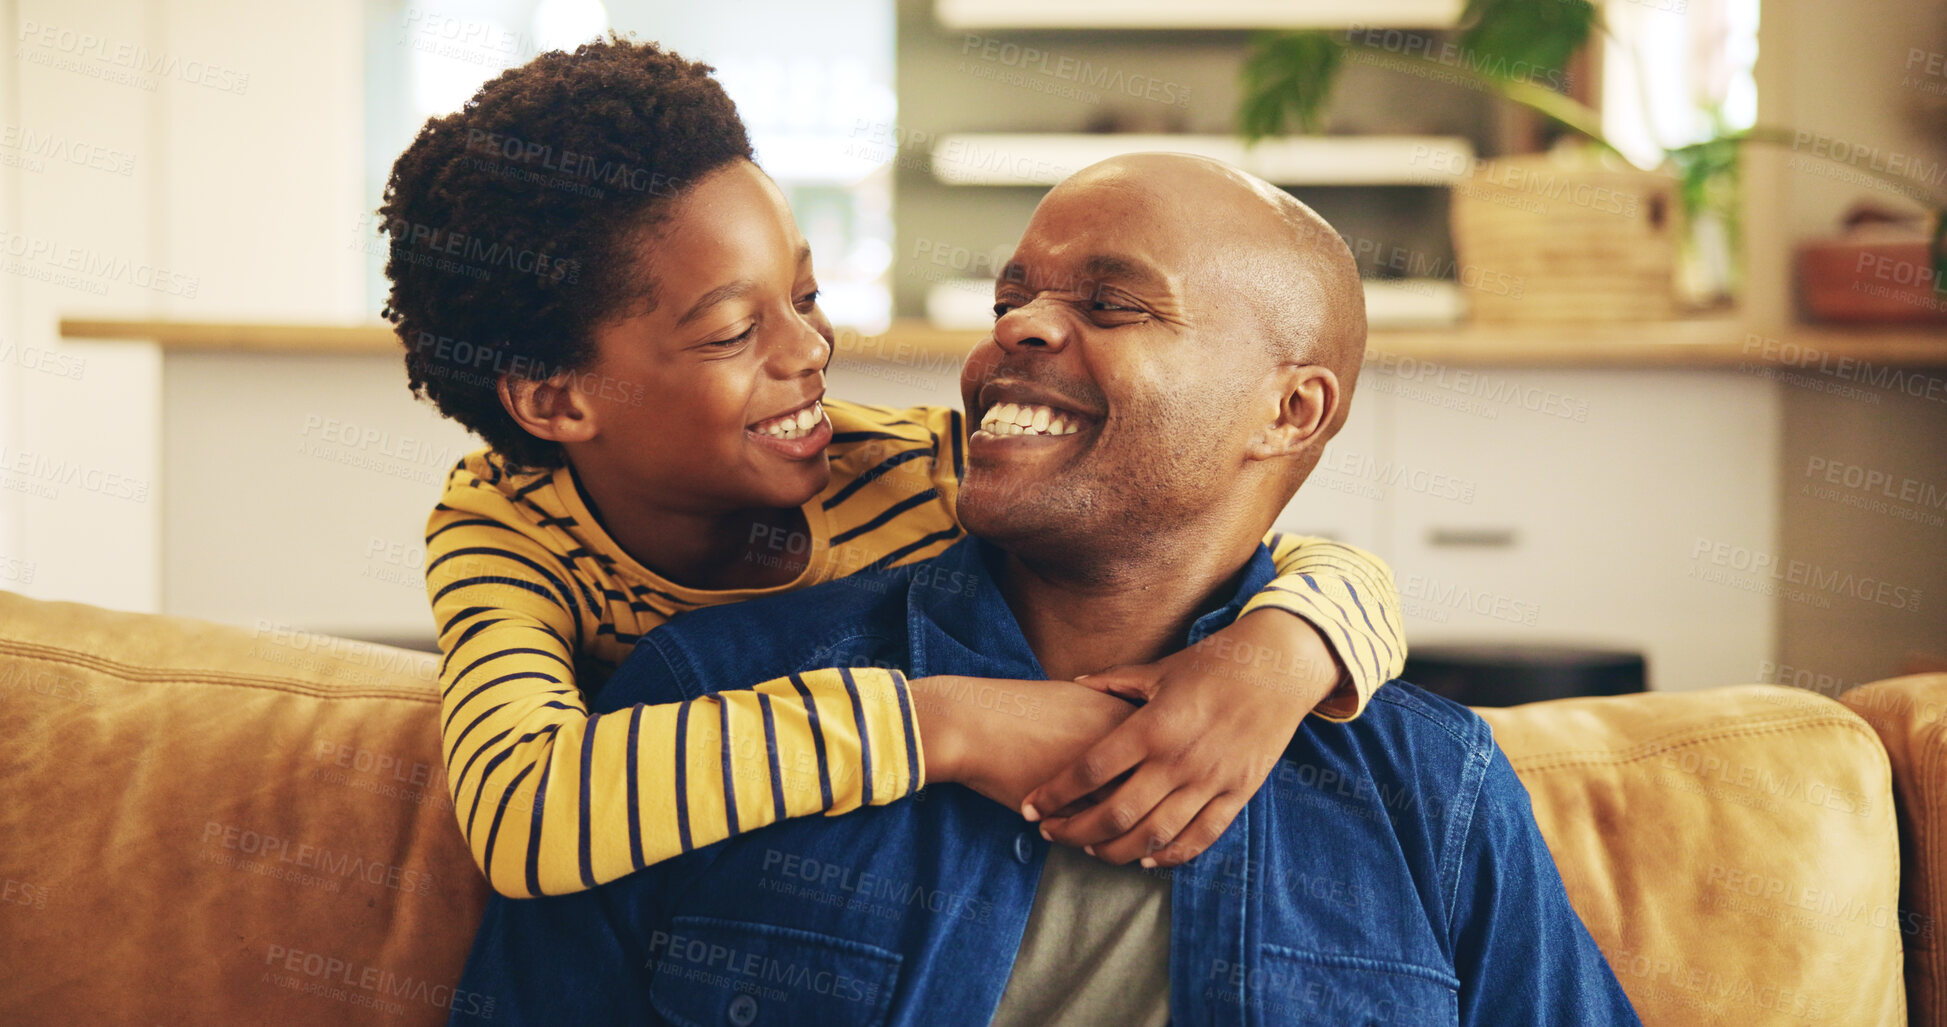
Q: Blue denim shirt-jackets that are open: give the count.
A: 1